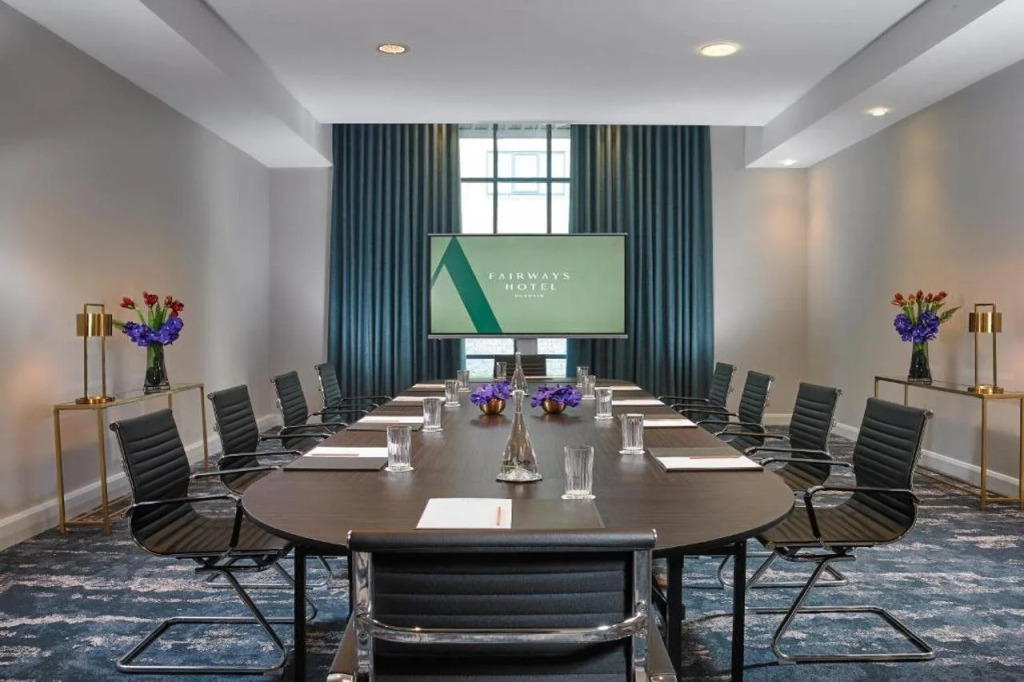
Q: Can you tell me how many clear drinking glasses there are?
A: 10